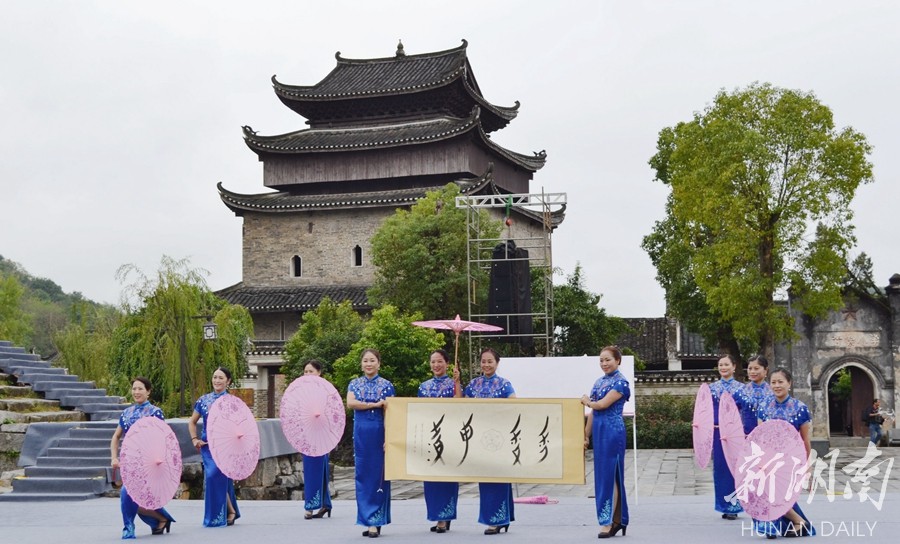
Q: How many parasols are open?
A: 7